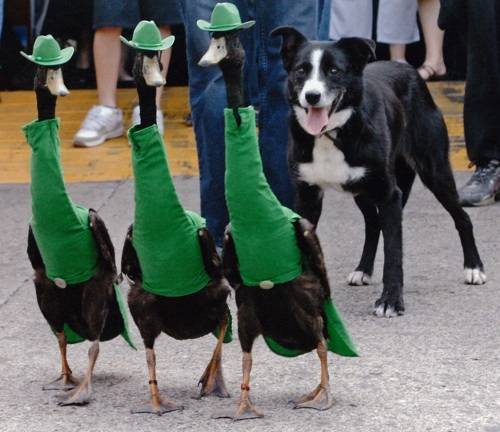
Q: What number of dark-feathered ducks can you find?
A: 3